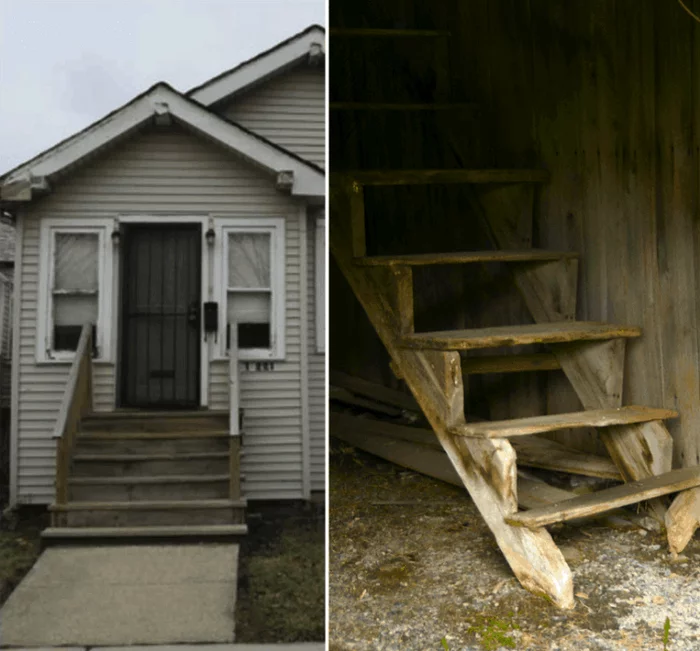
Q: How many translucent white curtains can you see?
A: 2